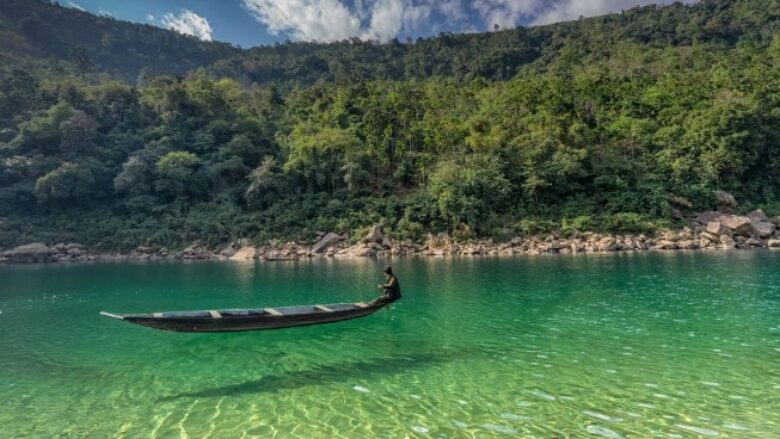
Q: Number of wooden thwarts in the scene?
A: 5